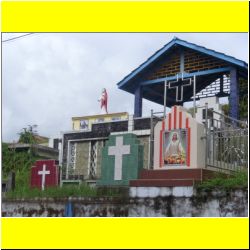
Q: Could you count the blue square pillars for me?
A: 2